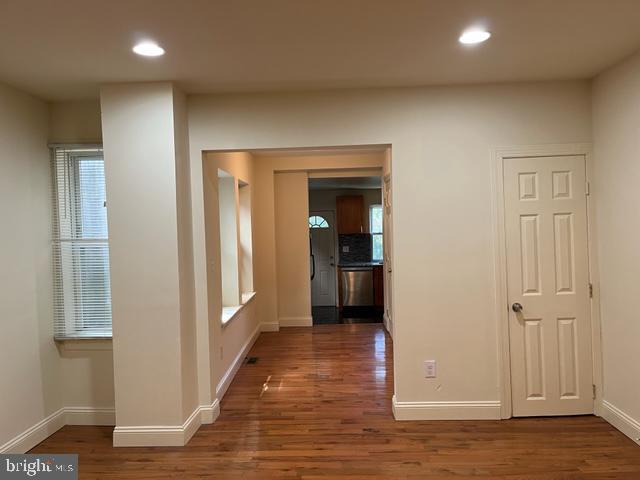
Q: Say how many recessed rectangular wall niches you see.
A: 2